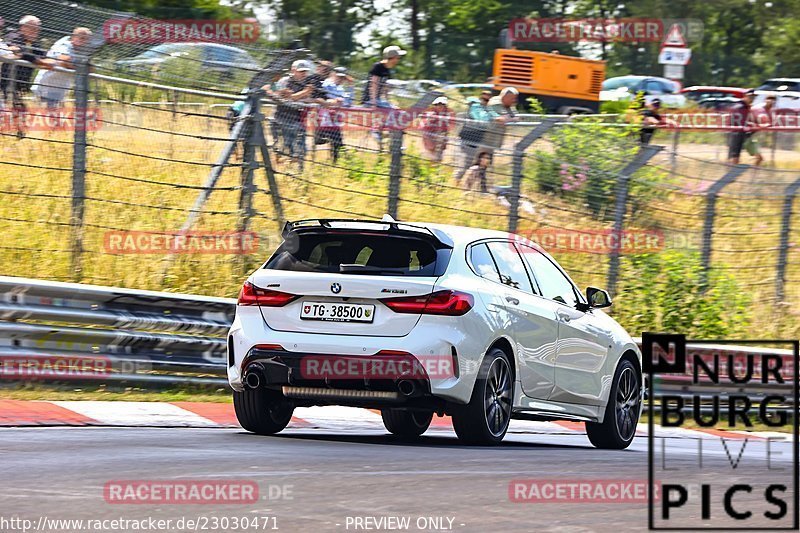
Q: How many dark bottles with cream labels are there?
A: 0